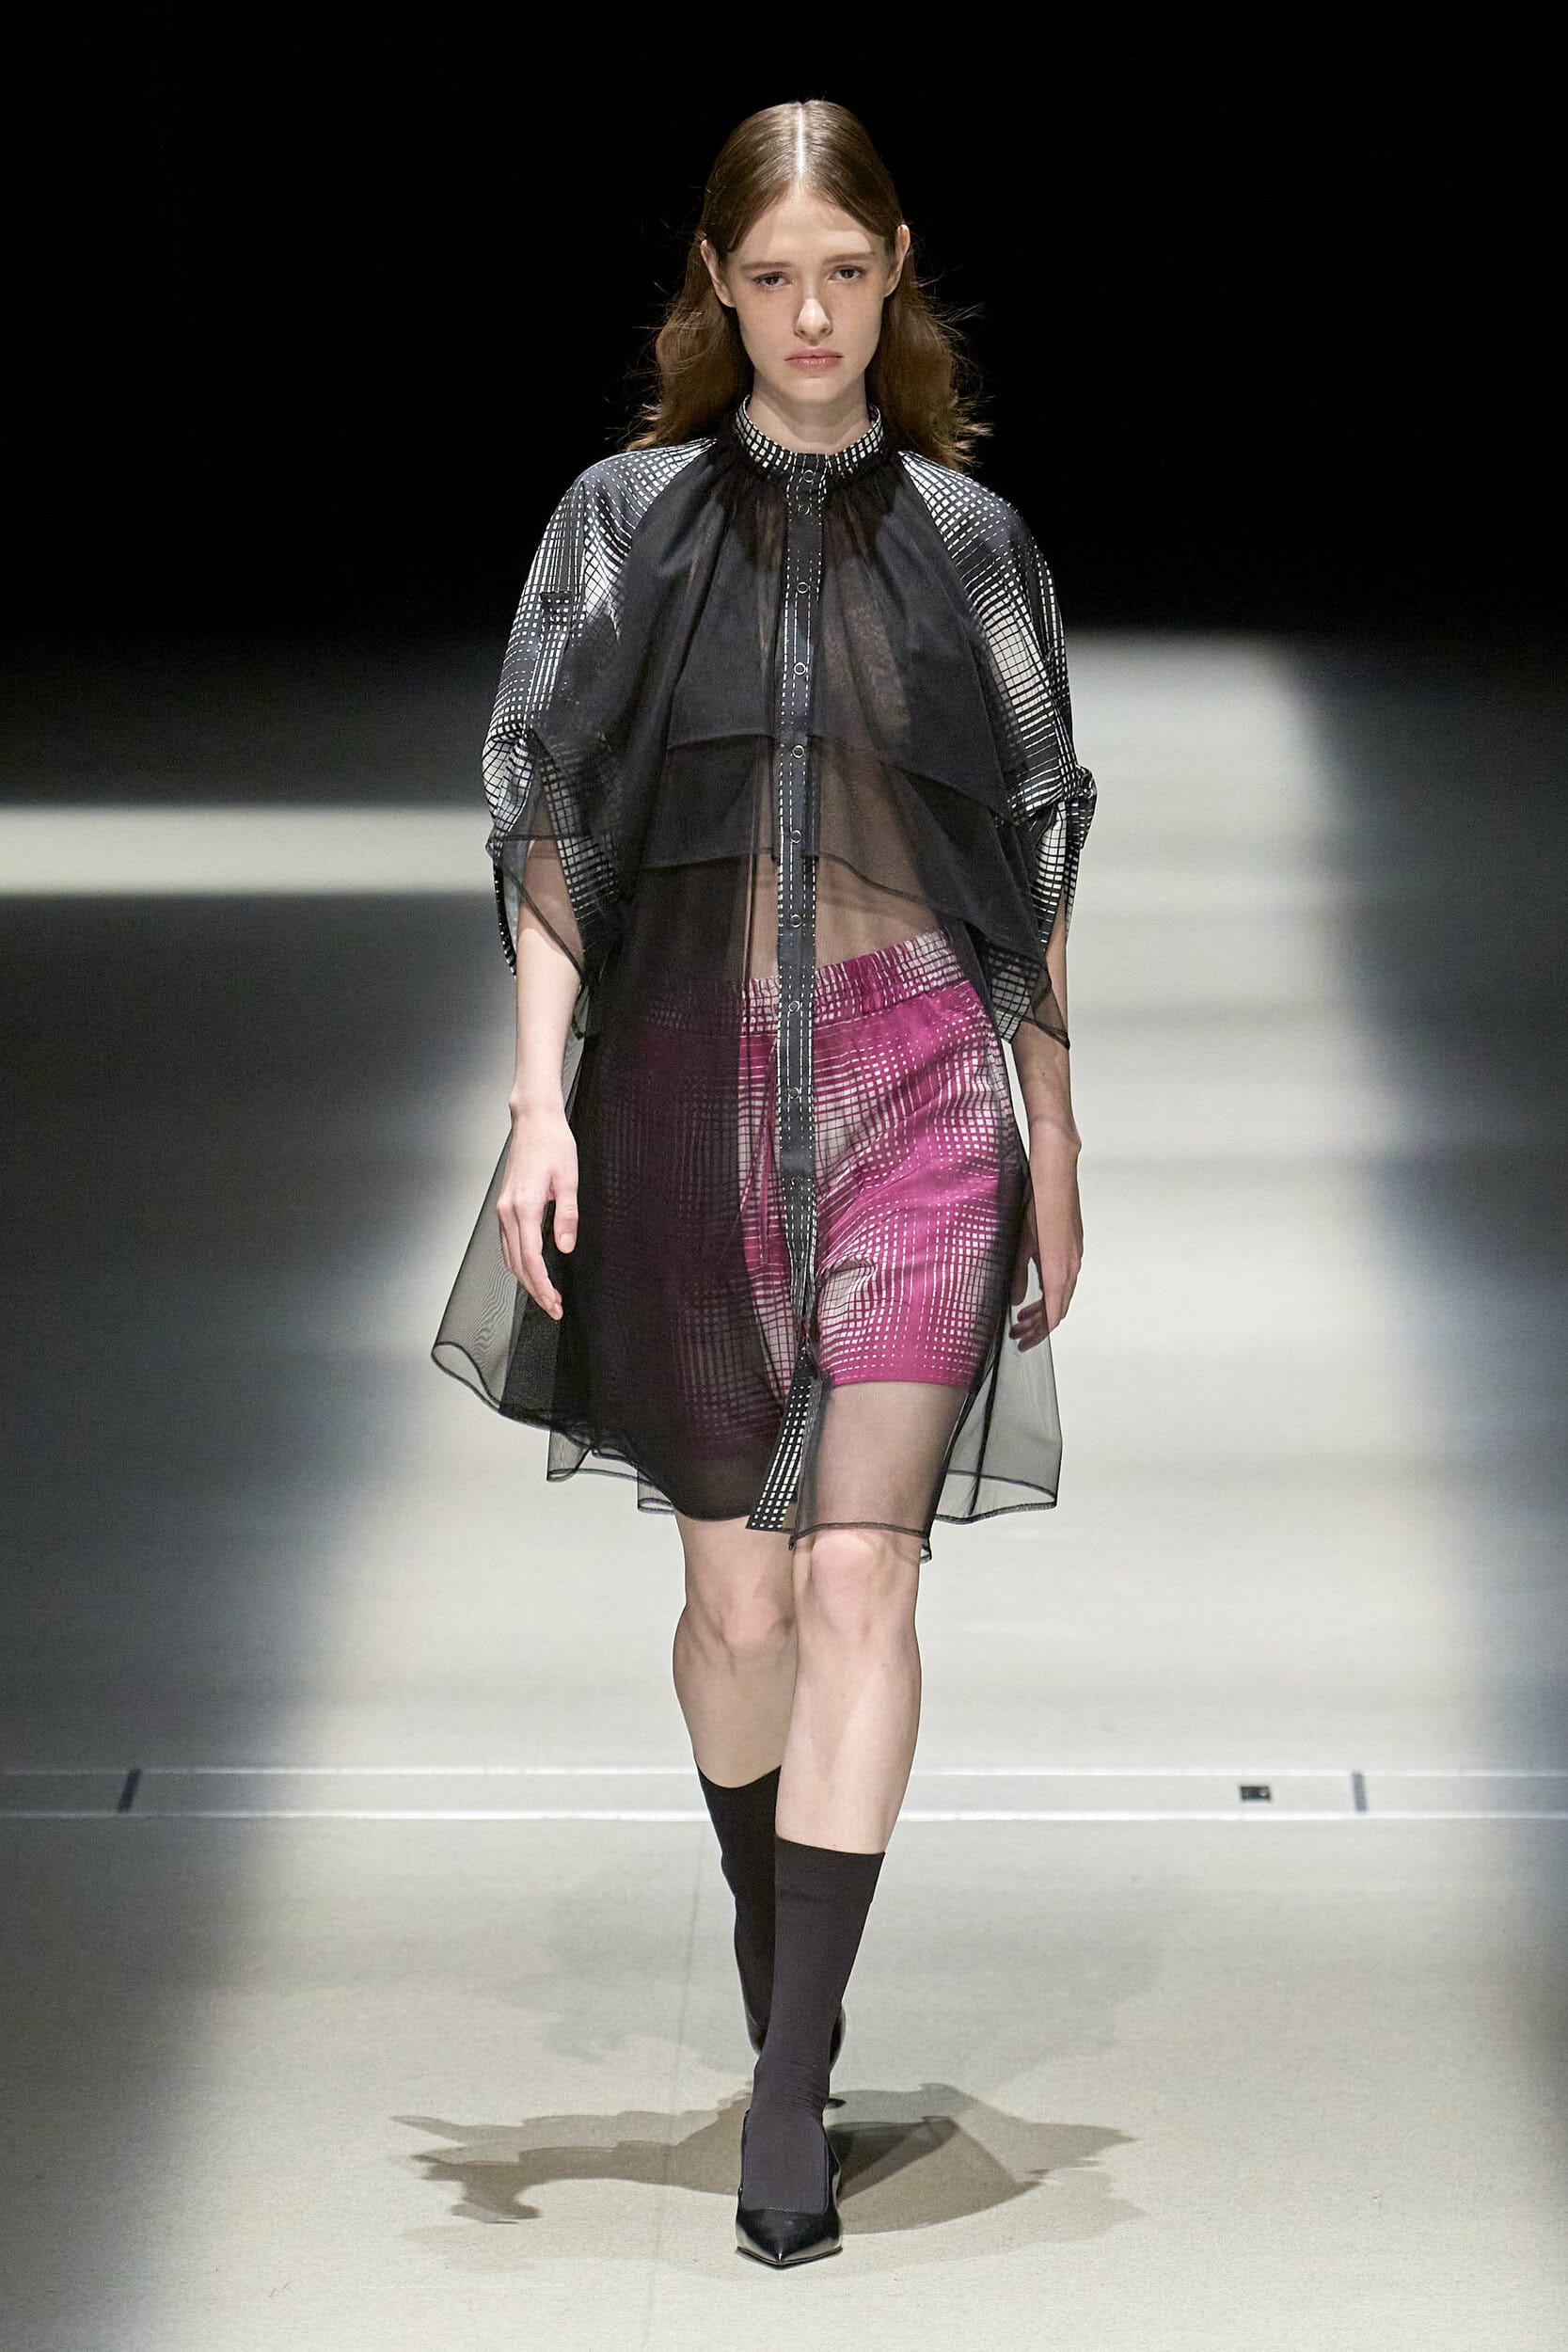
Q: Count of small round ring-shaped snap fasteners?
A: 10